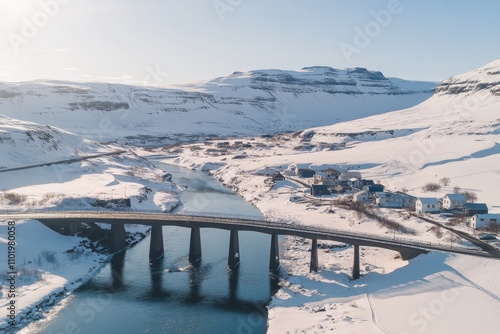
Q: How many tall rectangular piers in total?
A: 7